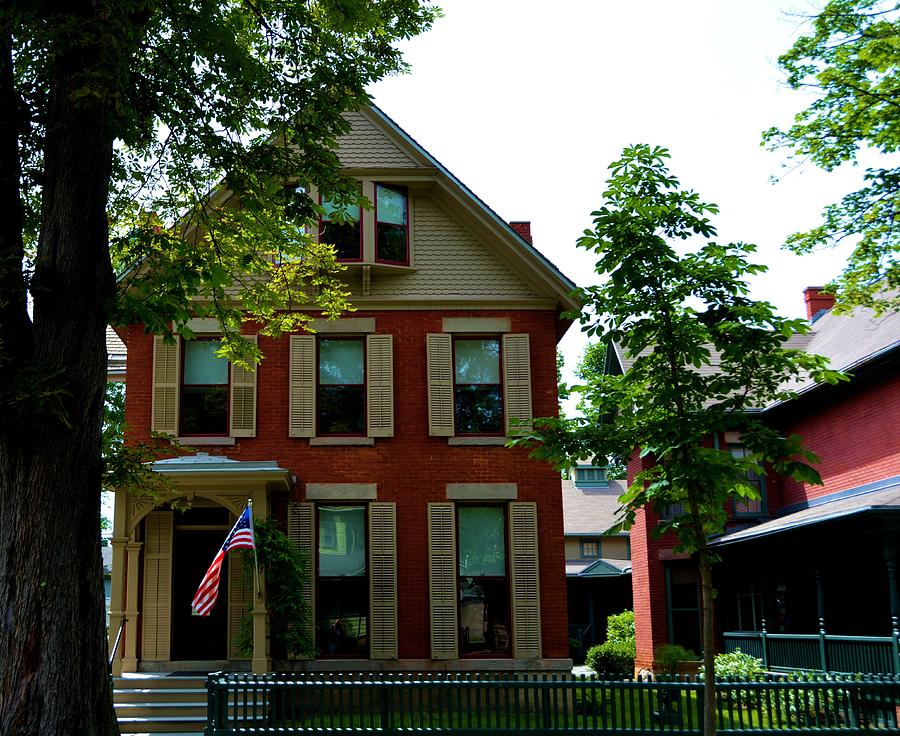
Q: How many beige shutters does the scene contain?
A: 12